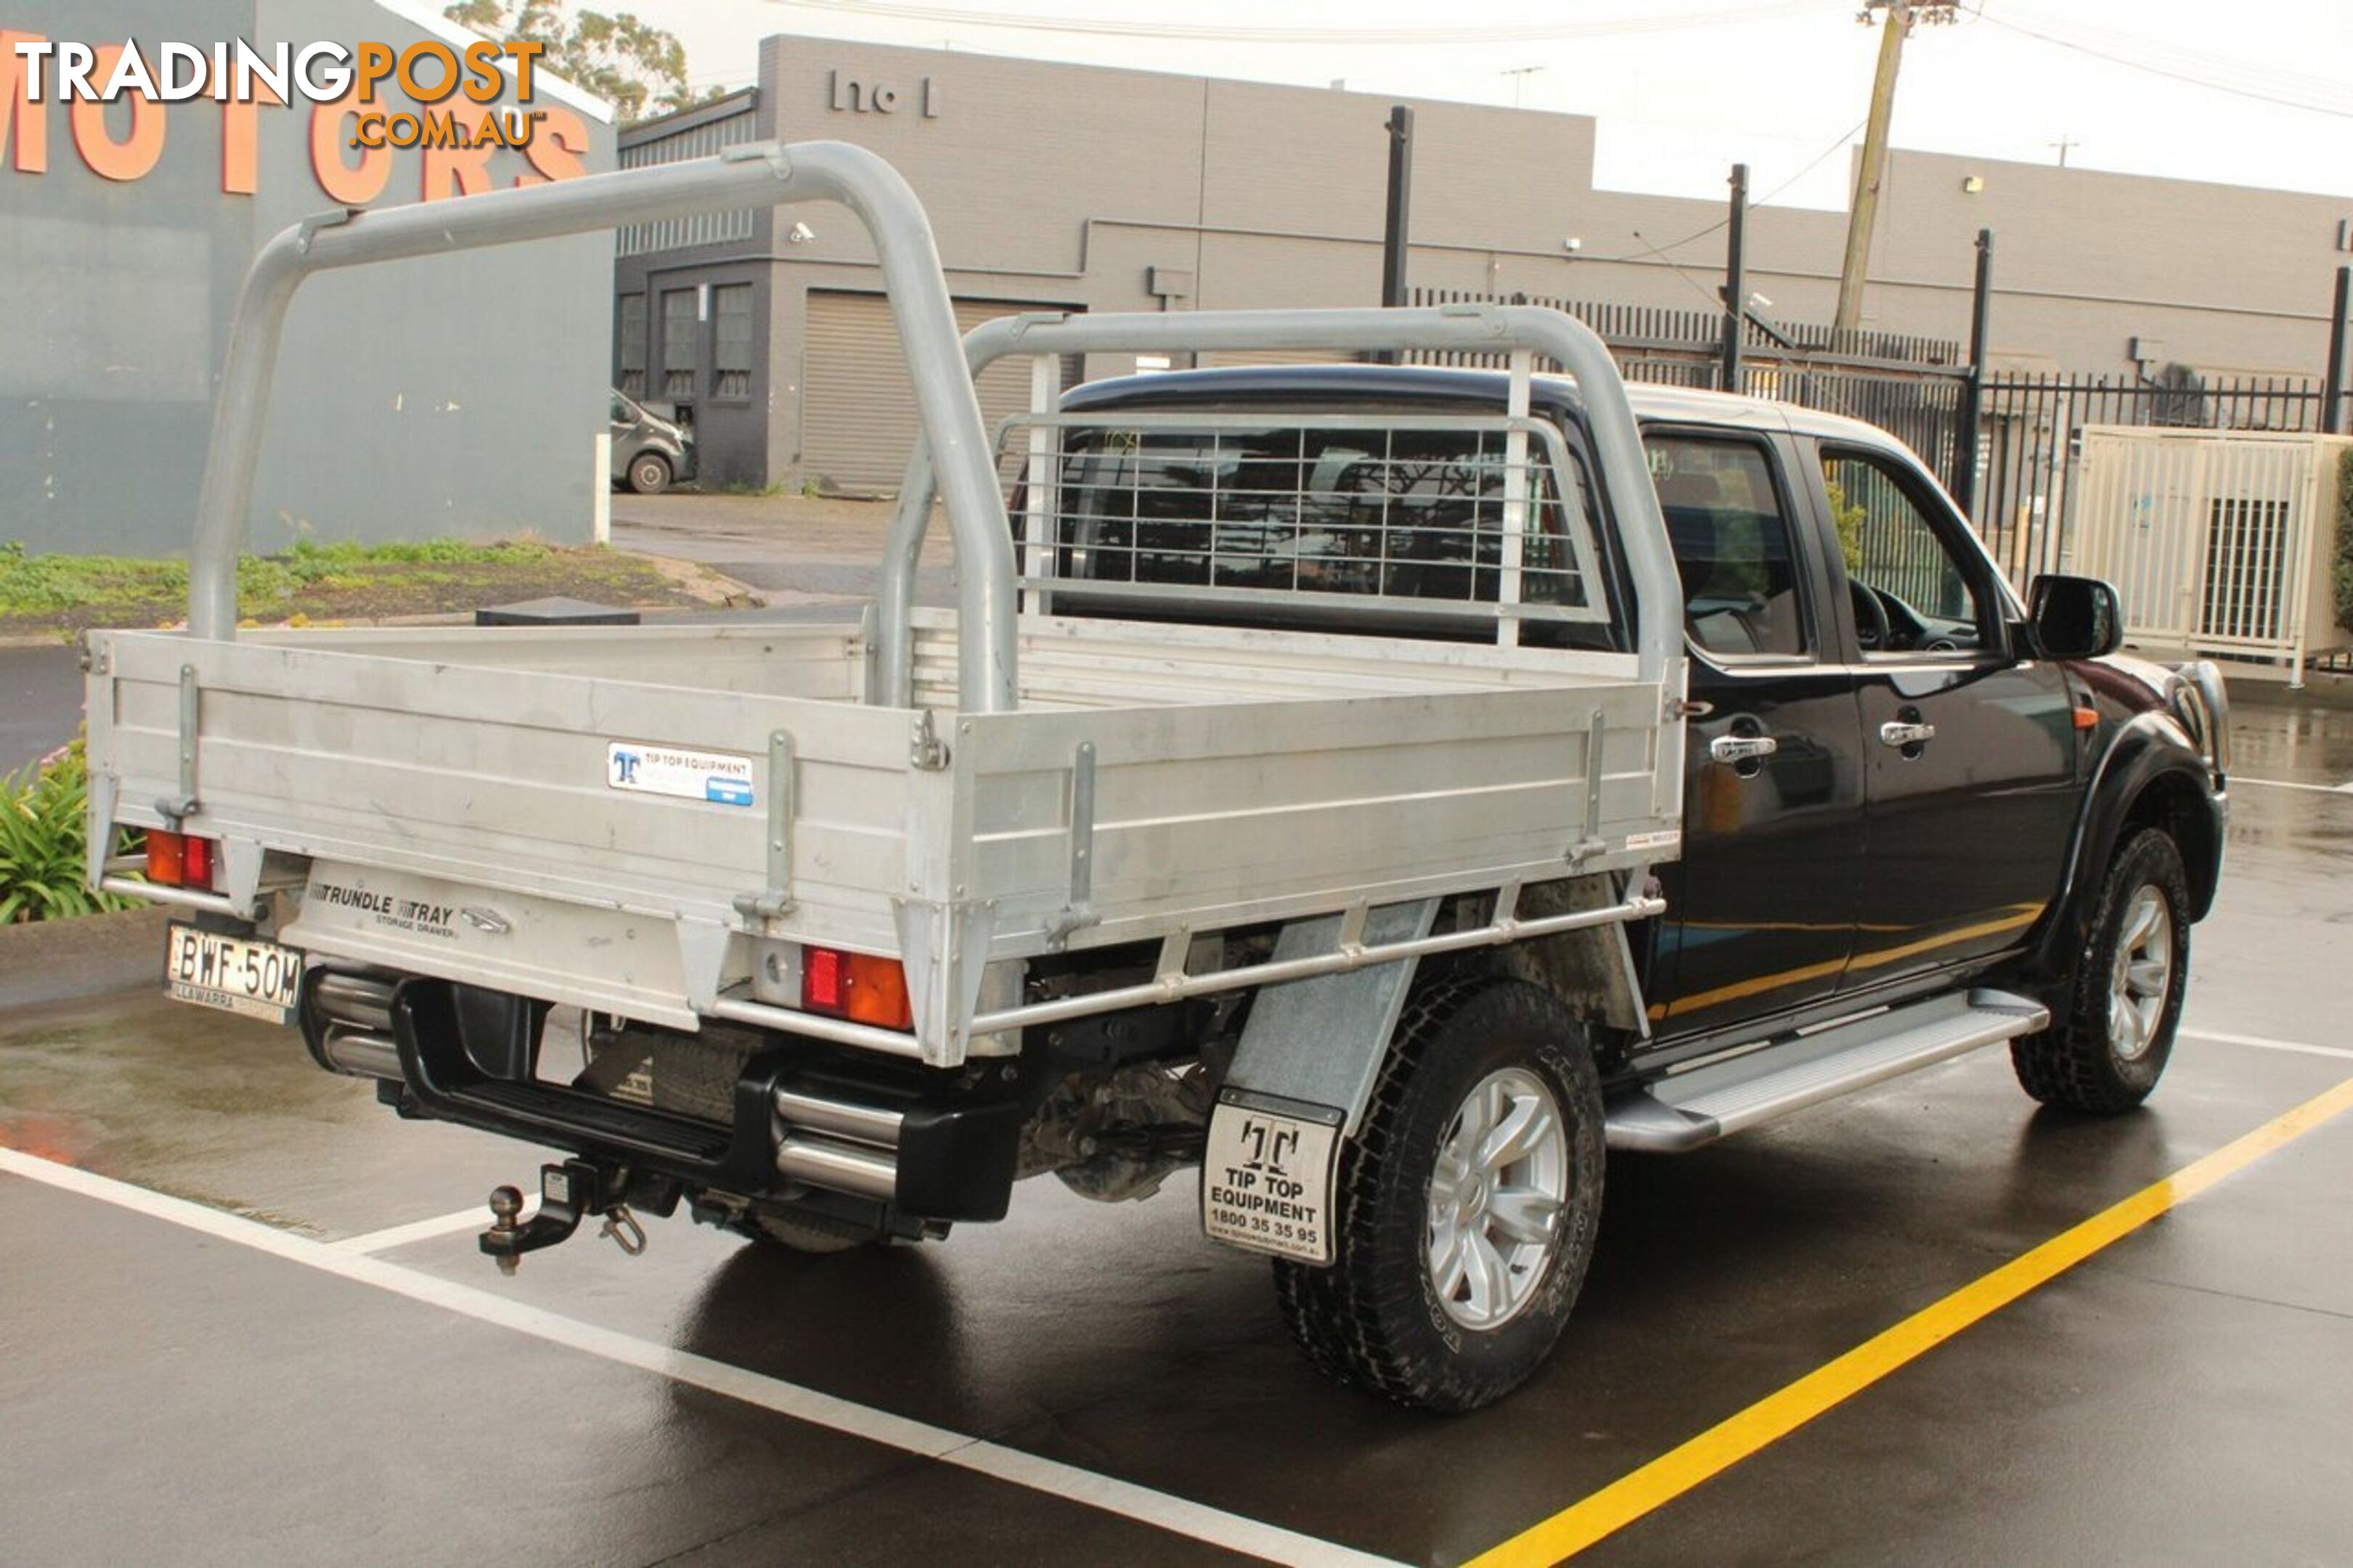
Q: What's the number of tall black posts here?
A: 4